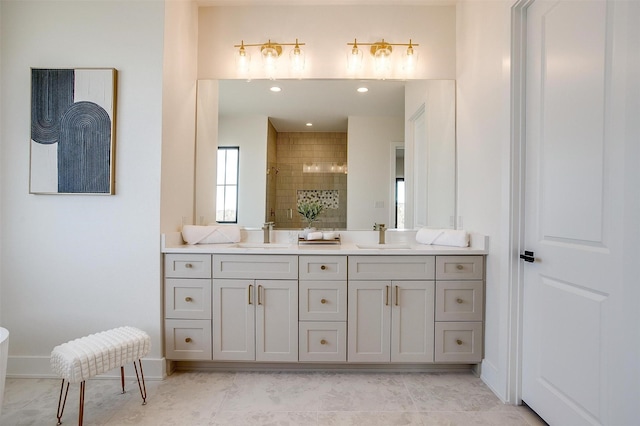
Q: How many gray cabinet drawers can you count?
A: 9